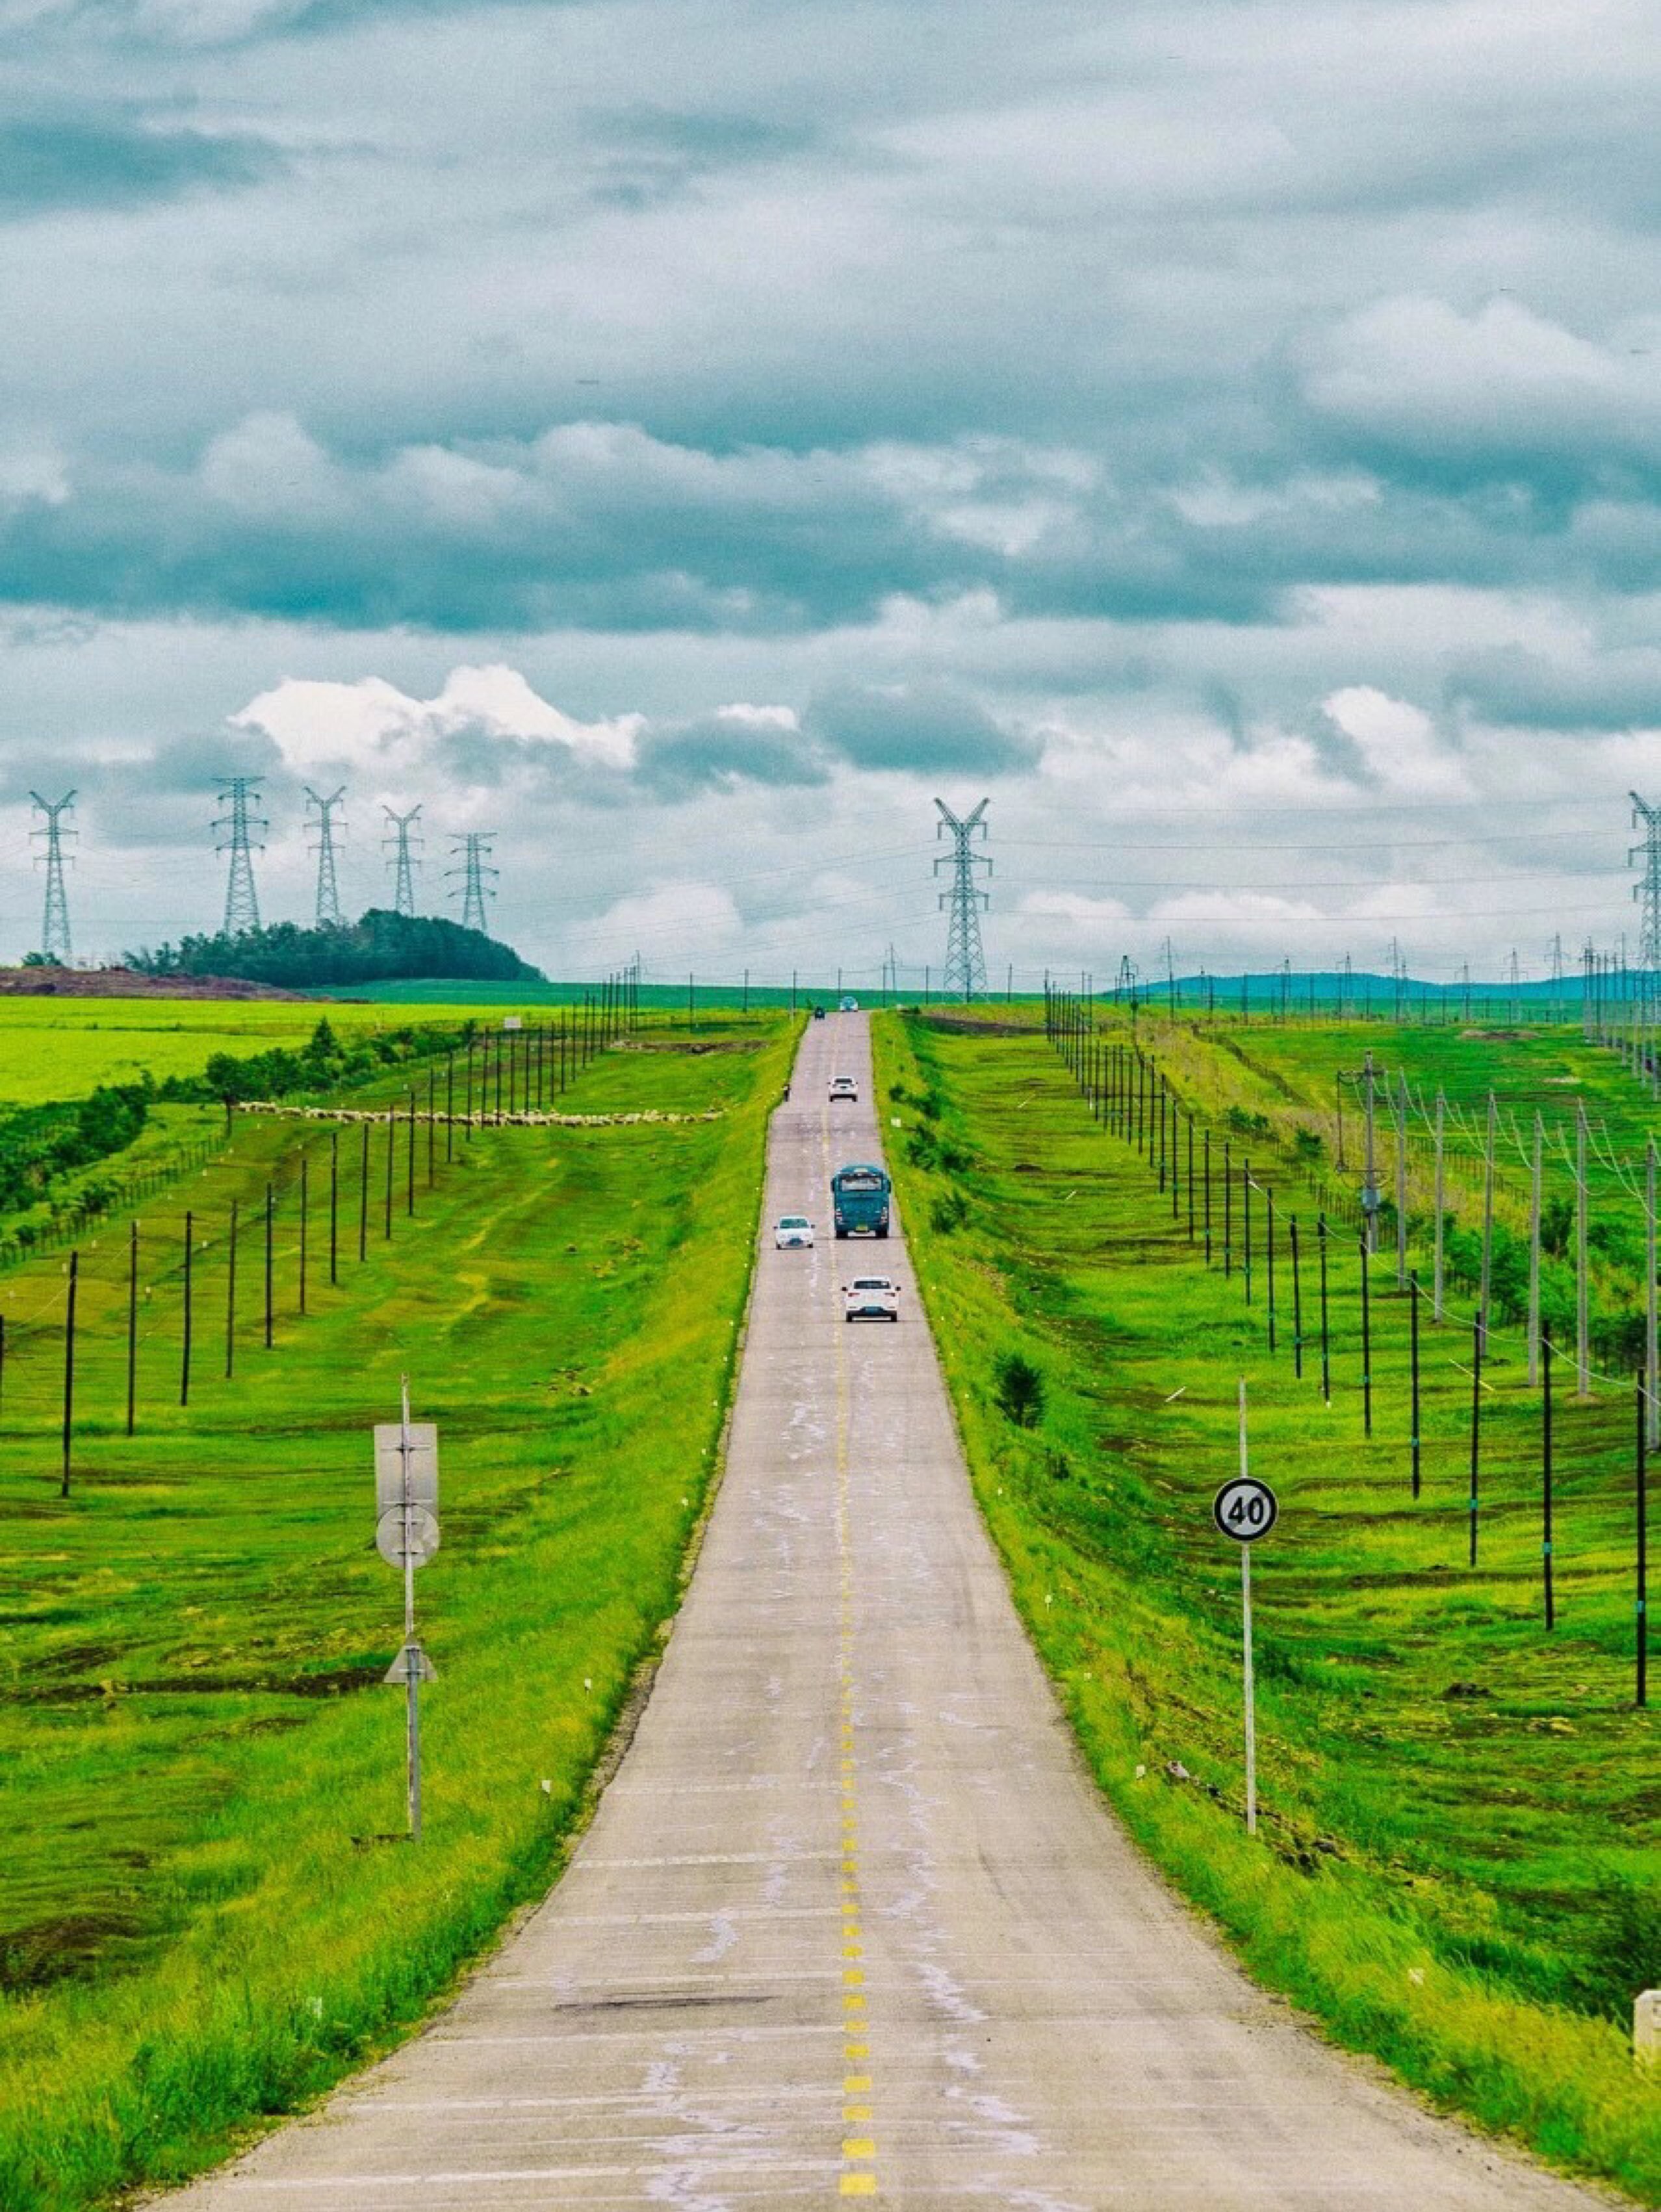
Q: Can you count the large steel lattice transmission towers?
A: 7